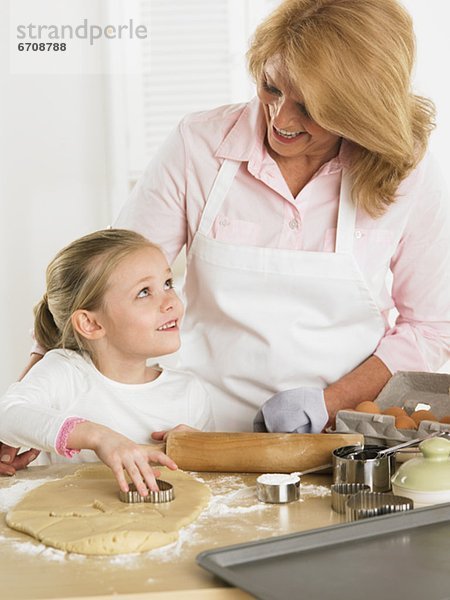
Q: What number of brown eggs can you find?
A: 5